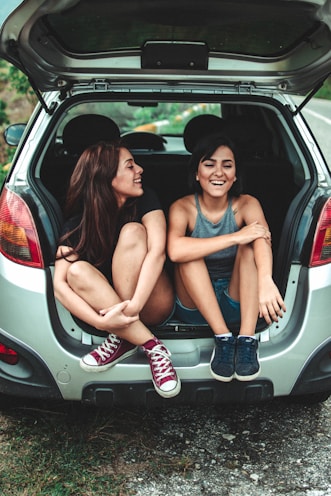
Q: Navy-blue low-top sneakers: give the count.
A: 2